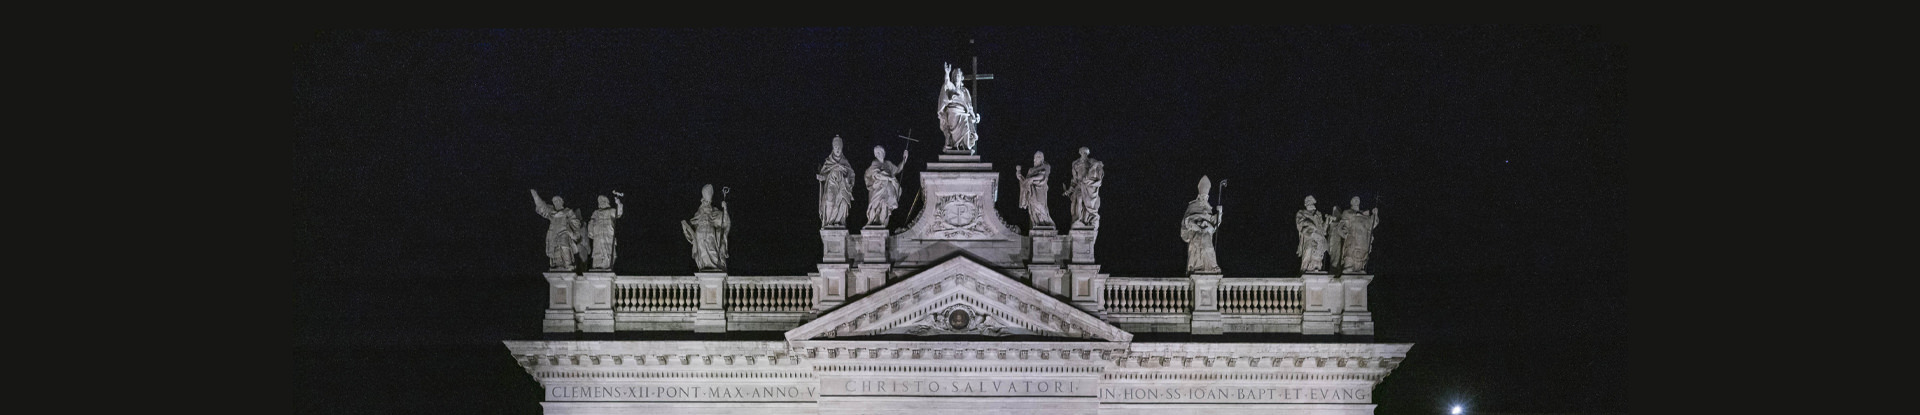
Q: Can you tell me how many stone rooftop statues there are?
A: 11